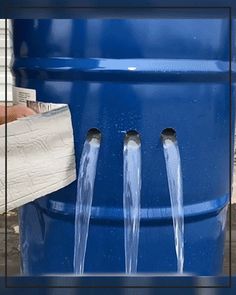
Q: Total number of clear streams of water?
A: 3